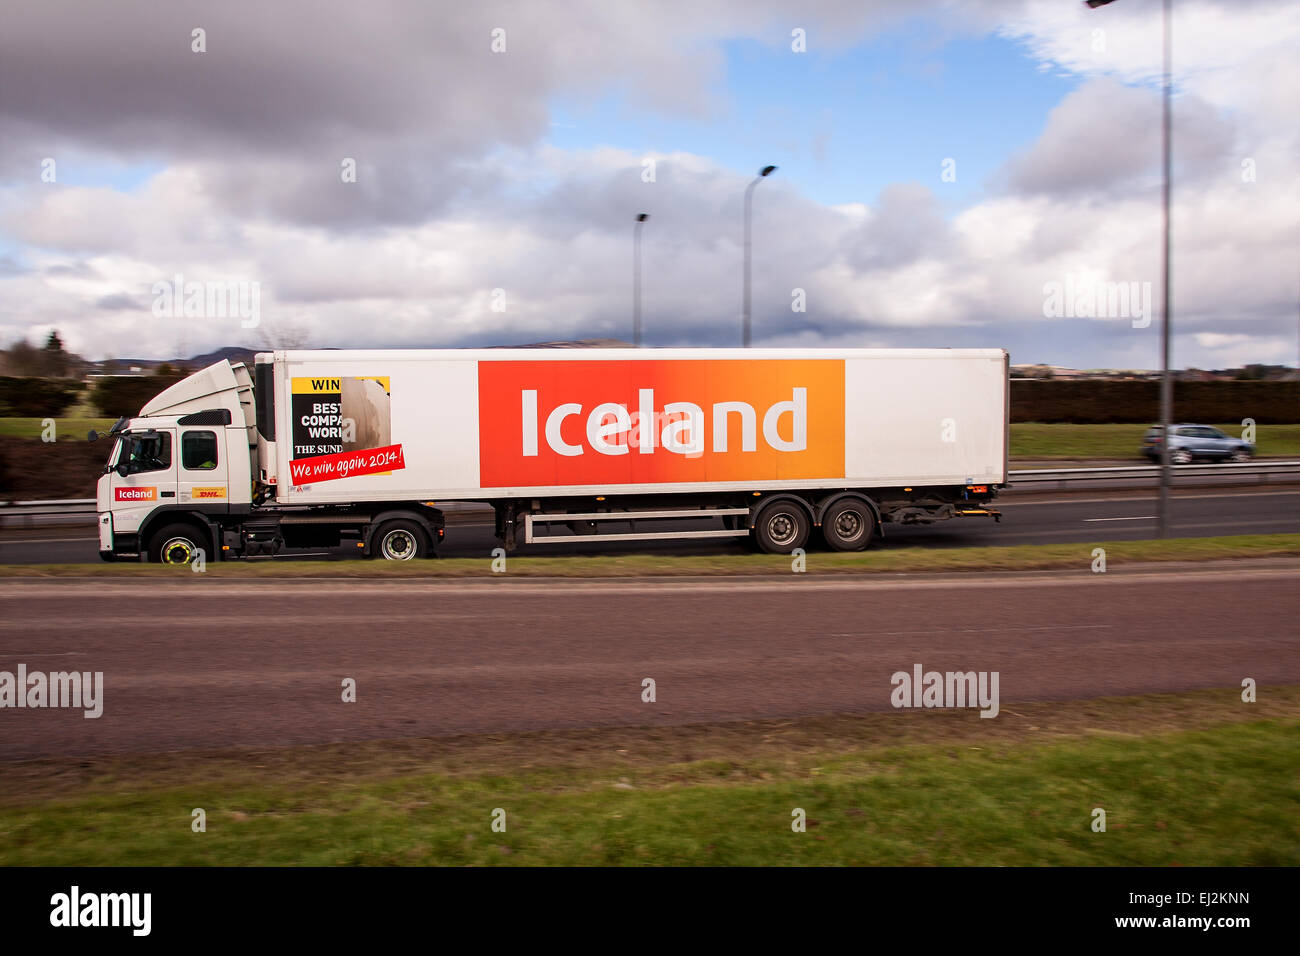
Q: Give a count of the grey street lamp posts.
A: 3